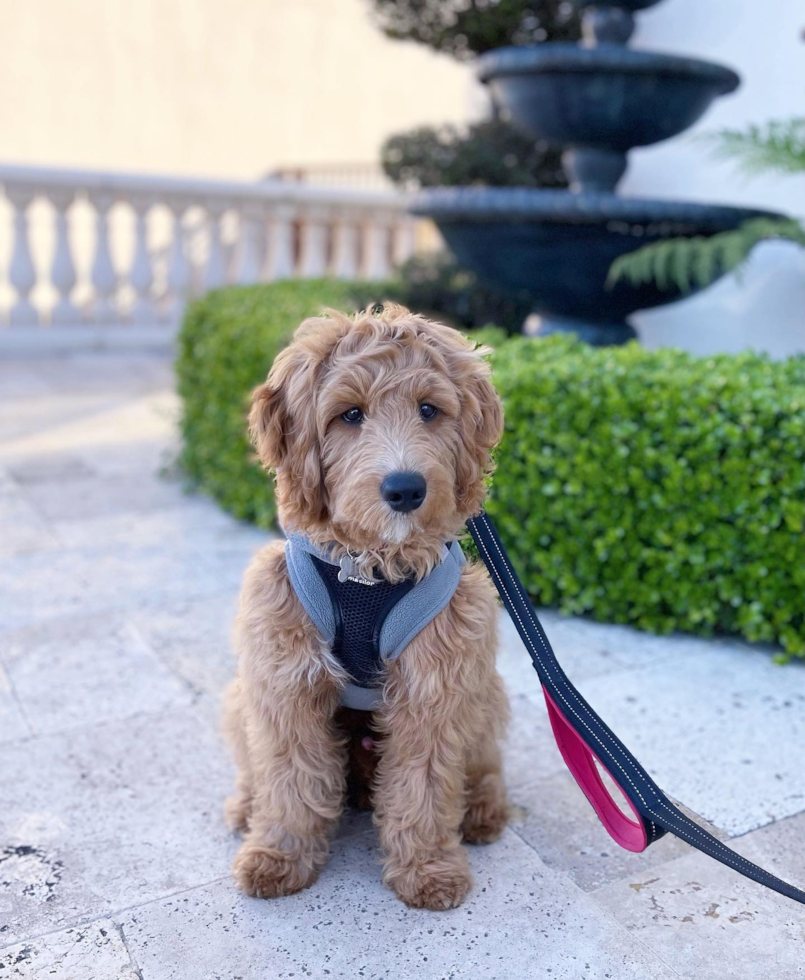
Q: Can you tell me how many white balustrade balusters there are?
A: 12